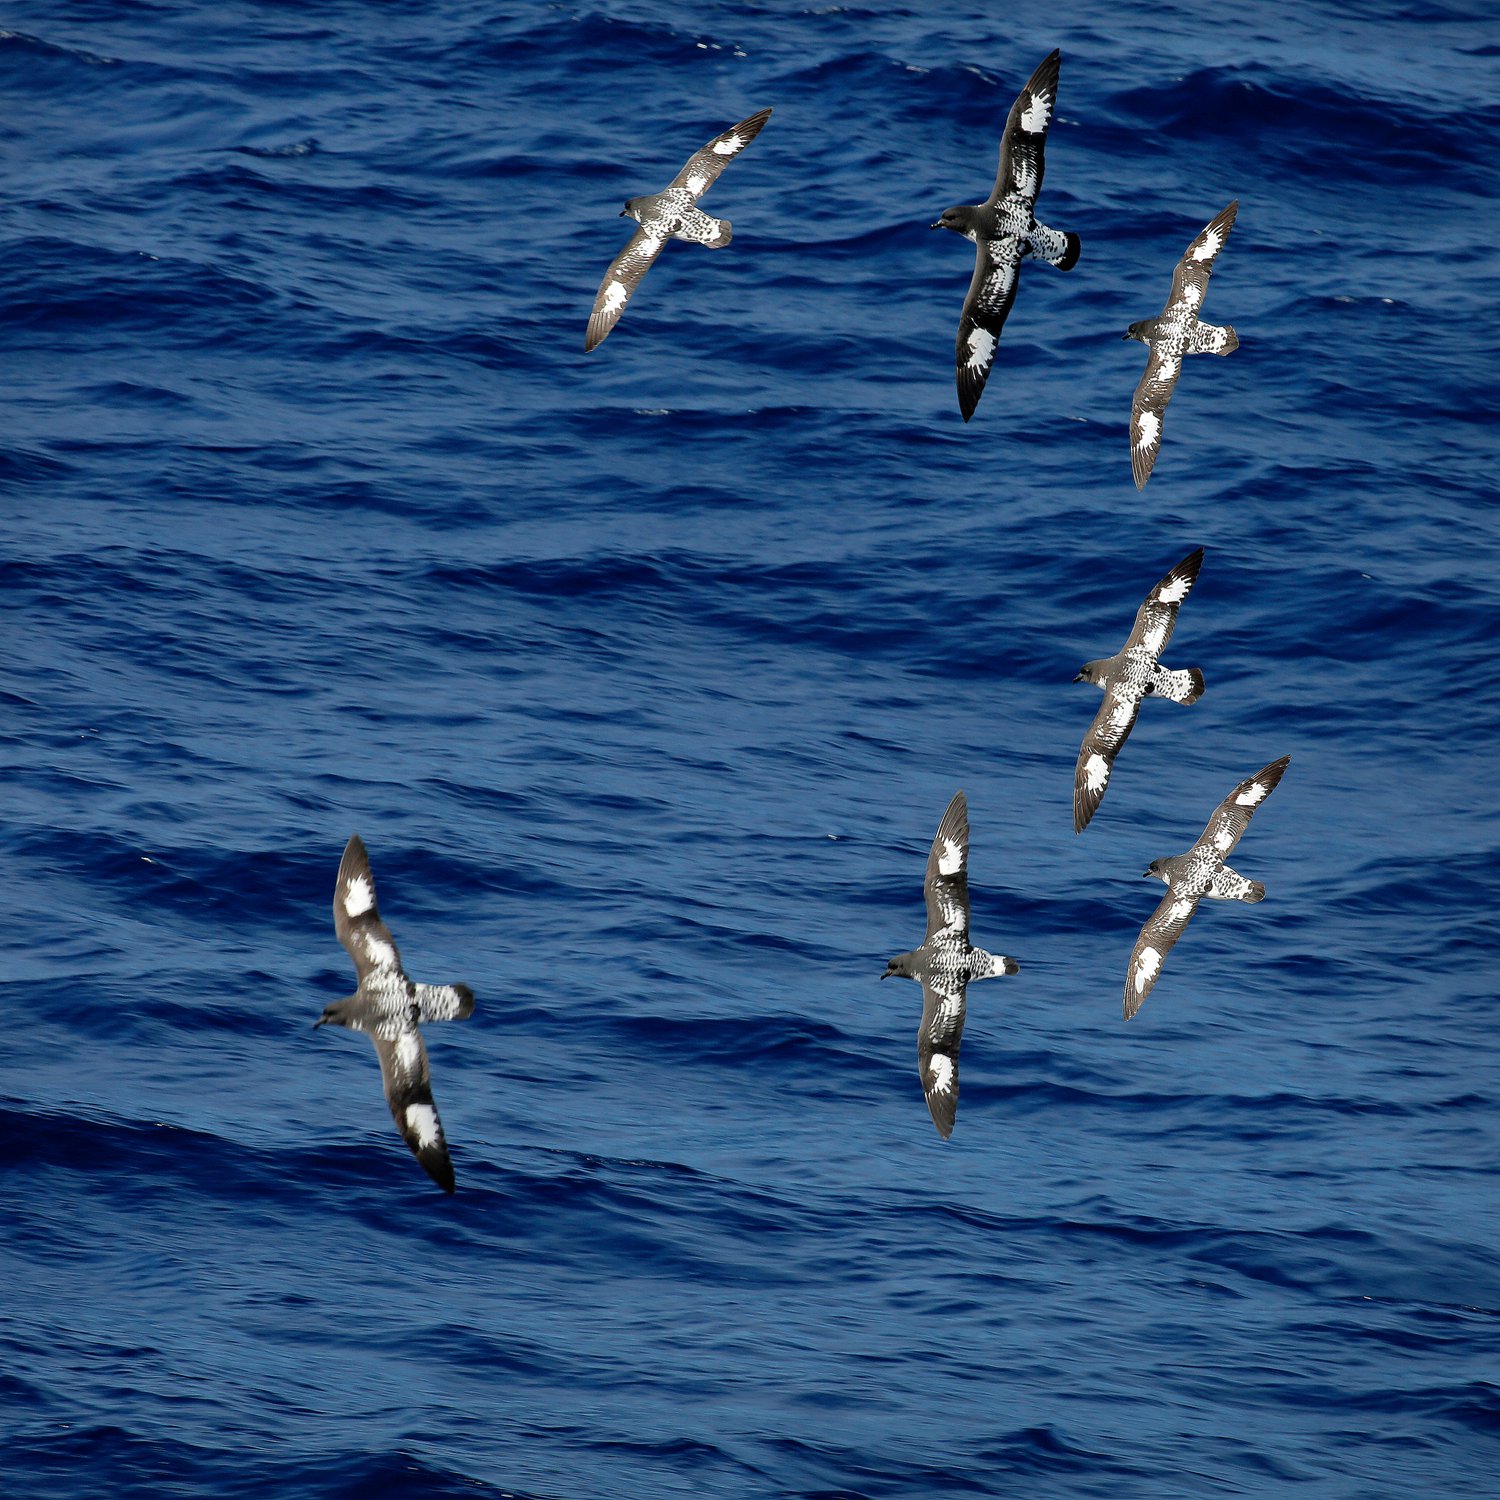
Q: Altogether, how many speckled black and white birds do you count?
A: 7